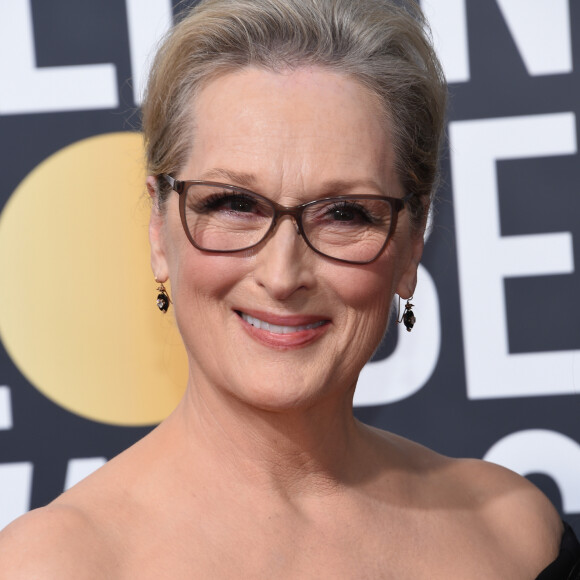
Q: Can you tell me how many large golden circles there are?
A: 1